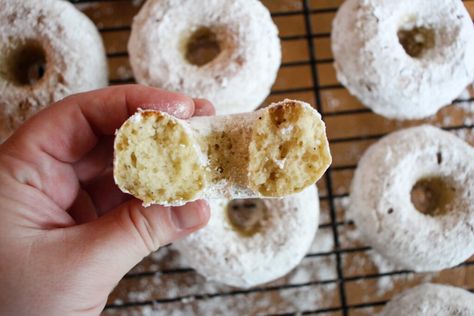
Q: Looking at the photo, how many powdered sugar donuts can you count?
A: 7